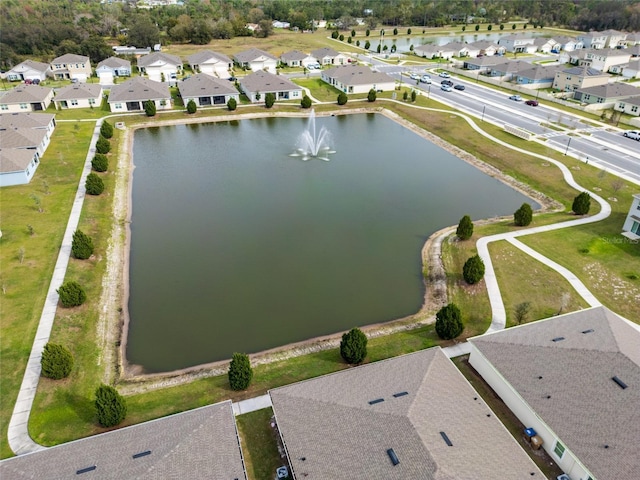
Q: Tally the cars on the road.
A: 9